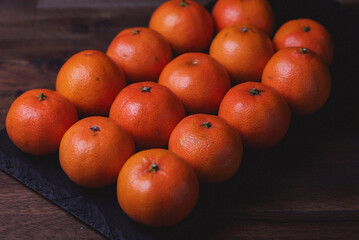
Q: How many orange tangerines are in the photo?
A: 14